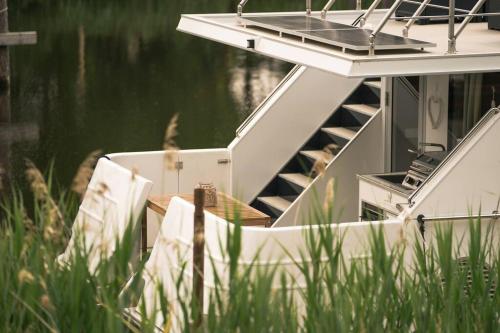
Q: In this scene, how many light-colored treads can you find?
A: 6